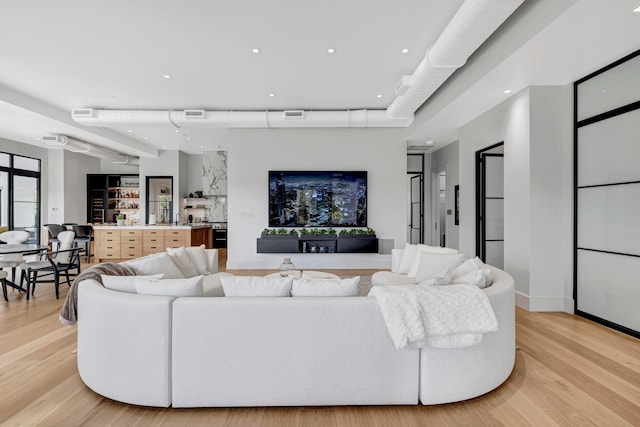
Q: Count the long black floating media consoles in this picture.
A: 1